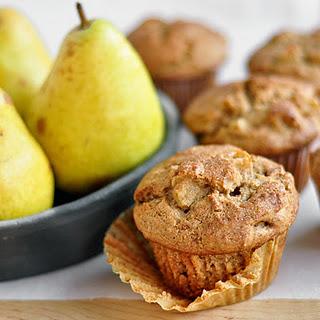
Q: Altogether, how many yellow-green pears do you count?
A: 3